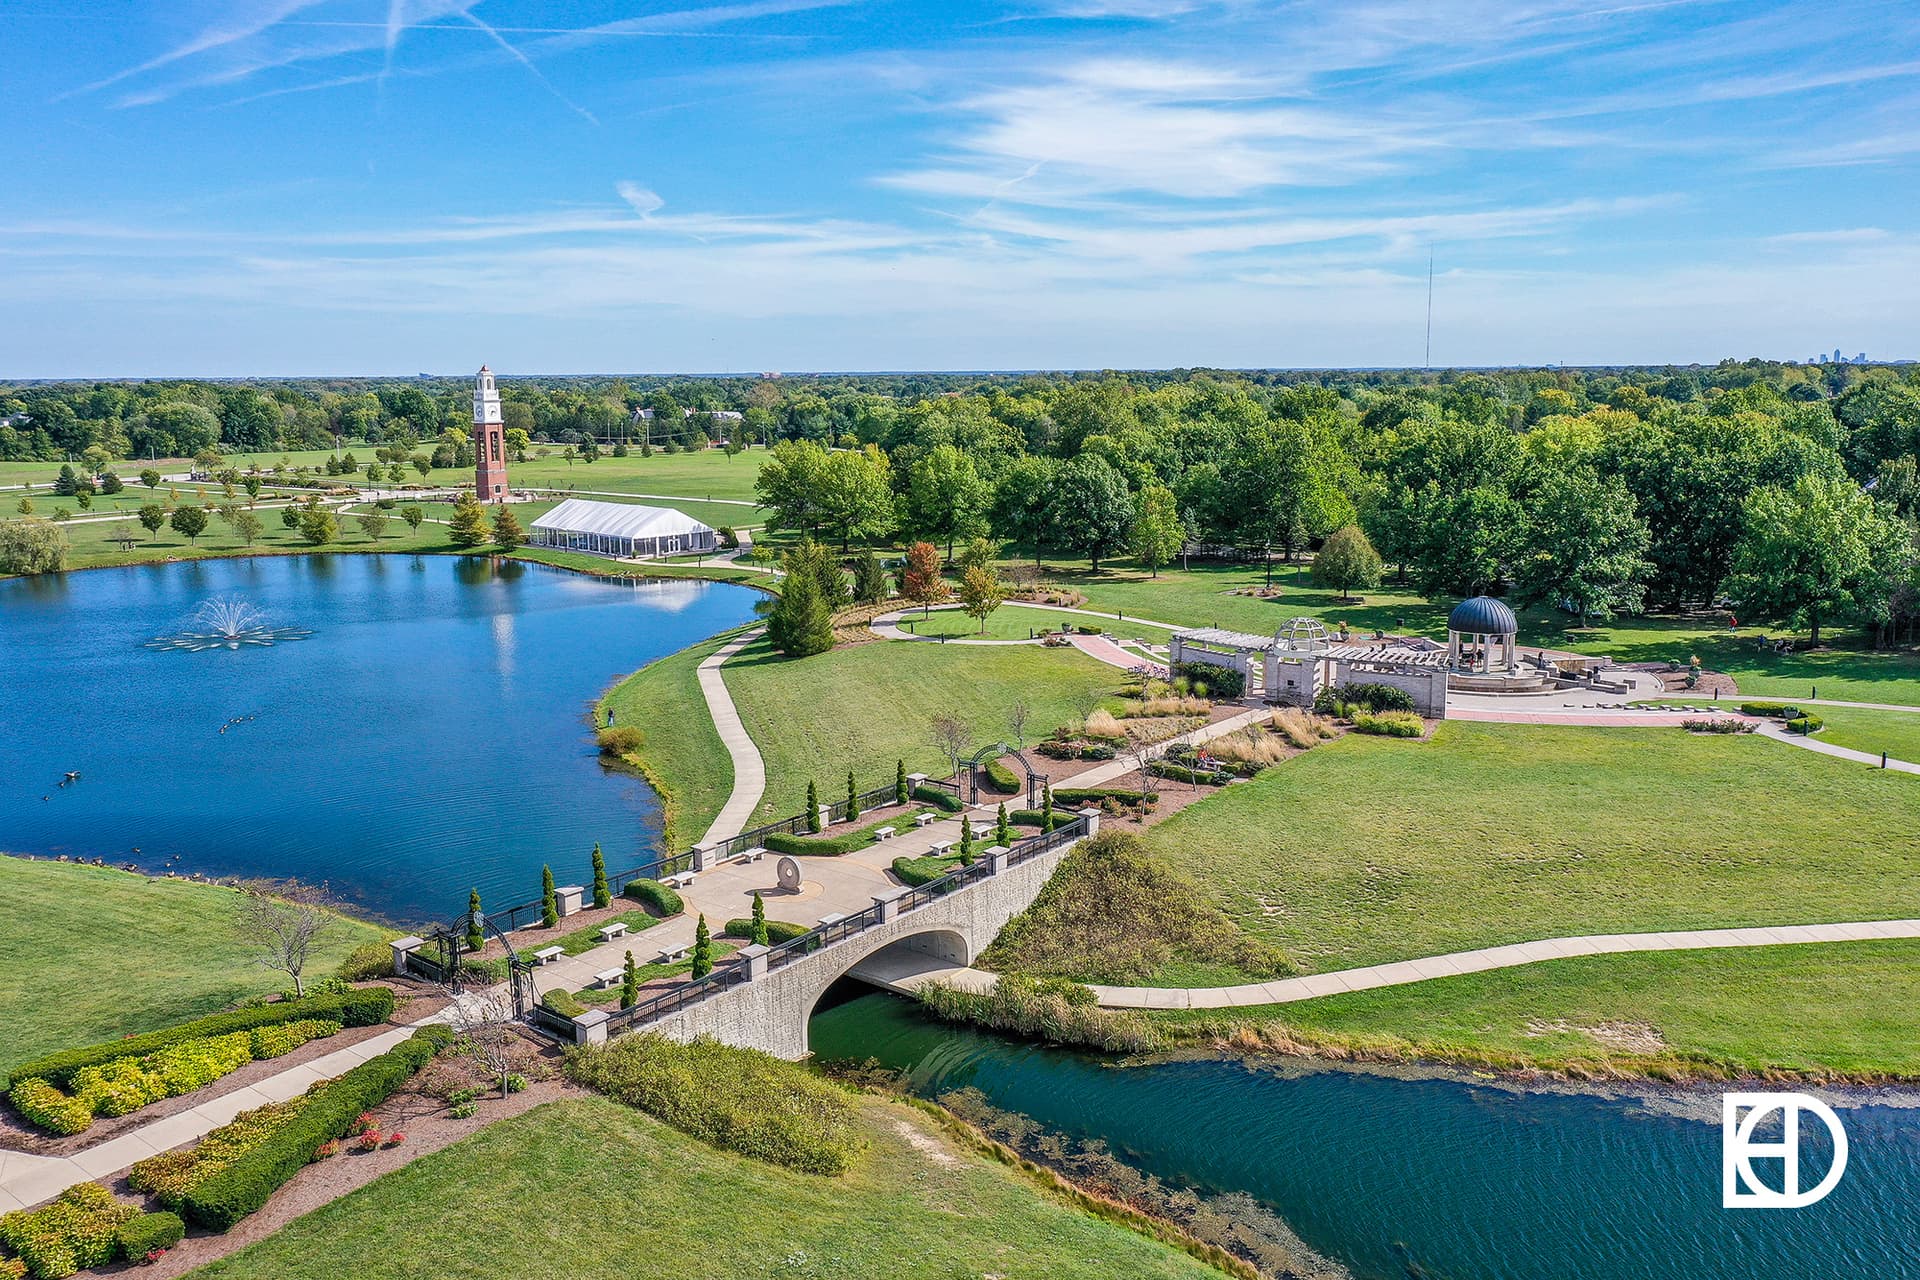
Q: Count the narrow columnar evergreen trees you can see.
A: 12